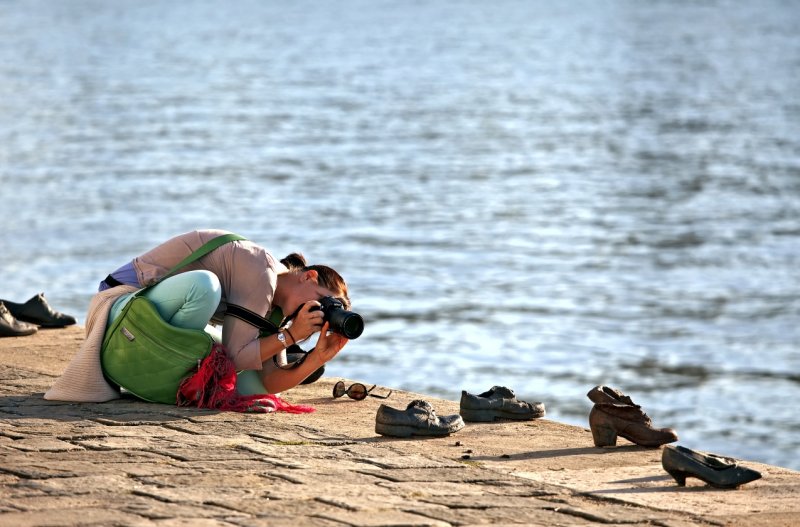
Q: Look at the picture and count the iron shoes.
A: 6